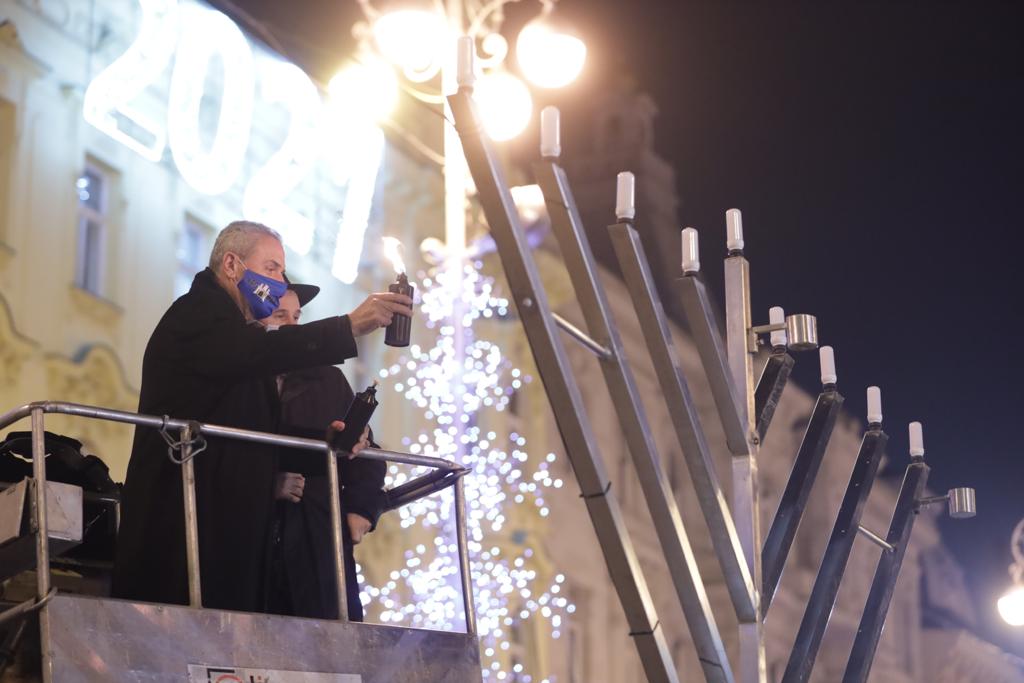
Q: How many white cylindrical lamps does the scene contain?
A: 9